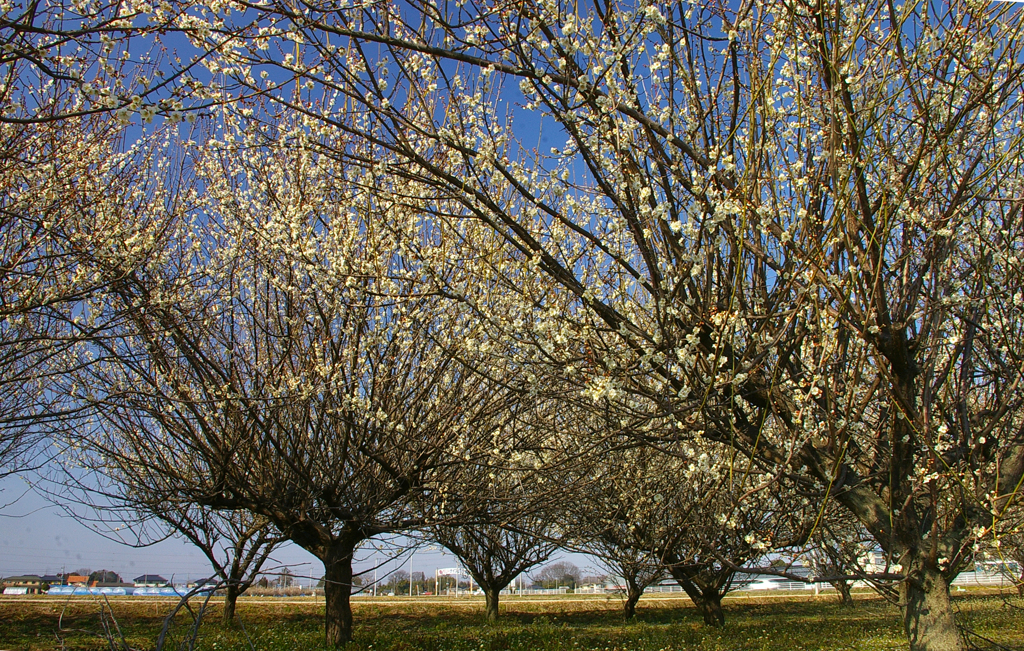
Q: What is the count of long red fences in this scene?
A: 0